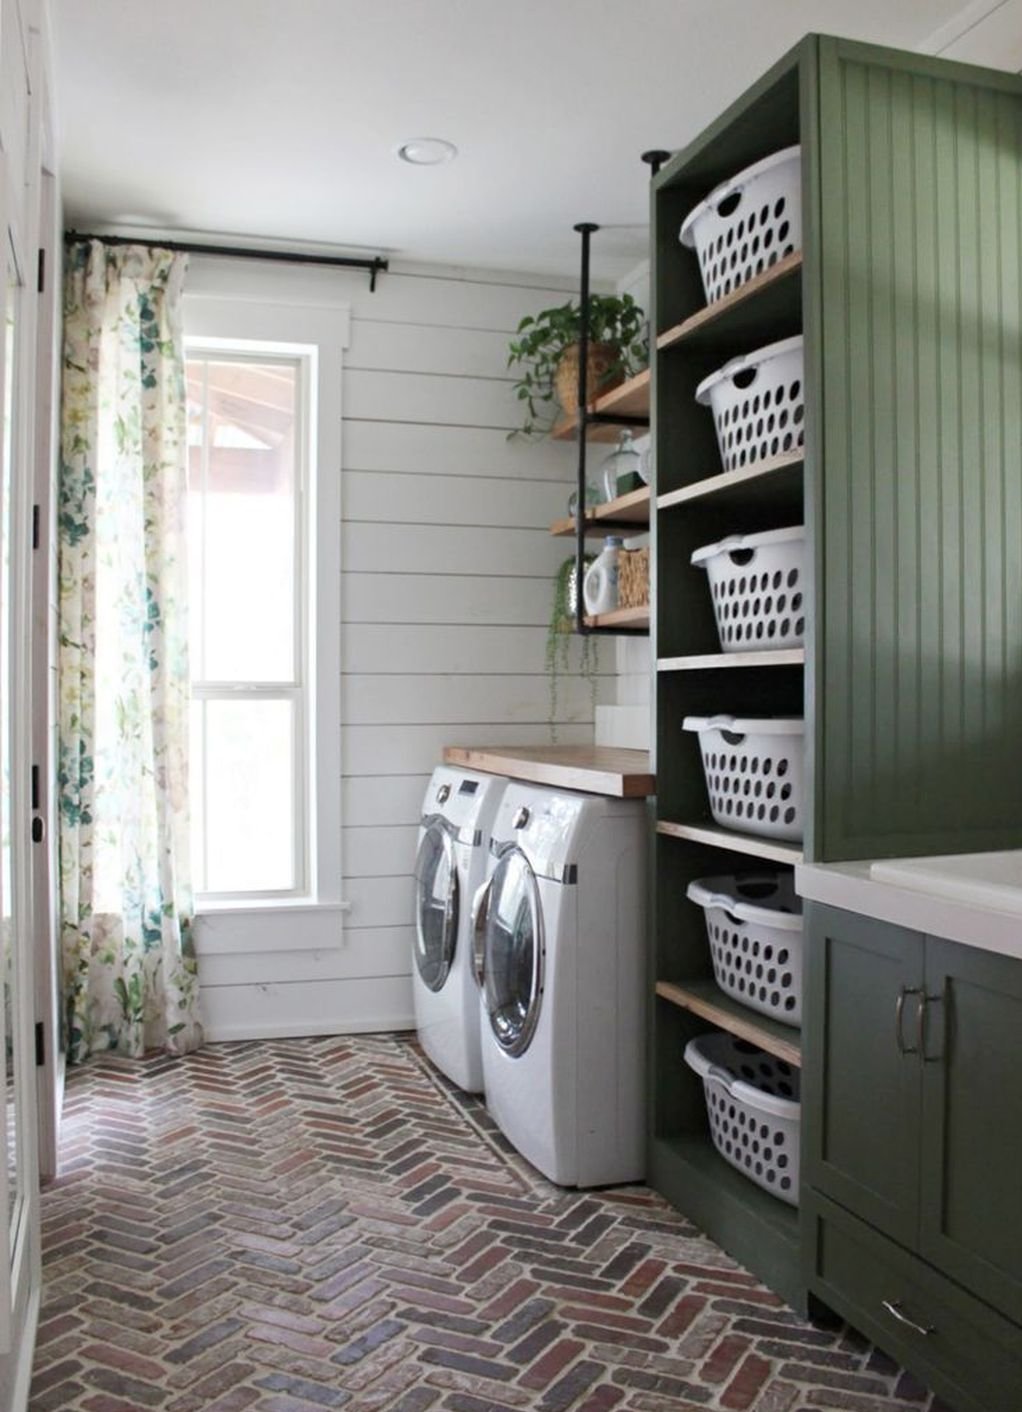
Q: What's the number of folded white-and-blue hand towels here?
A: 0